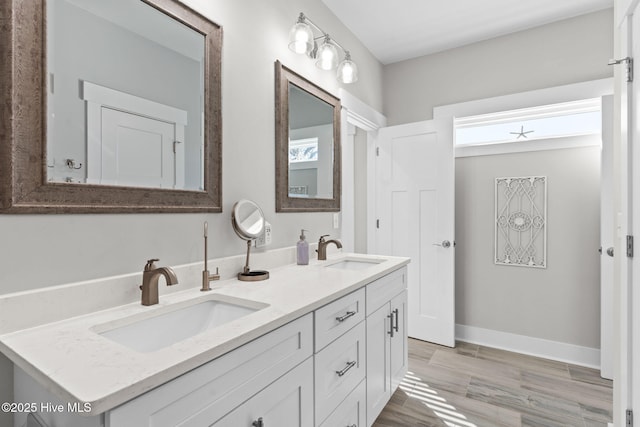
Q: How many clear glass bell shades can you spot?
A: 3